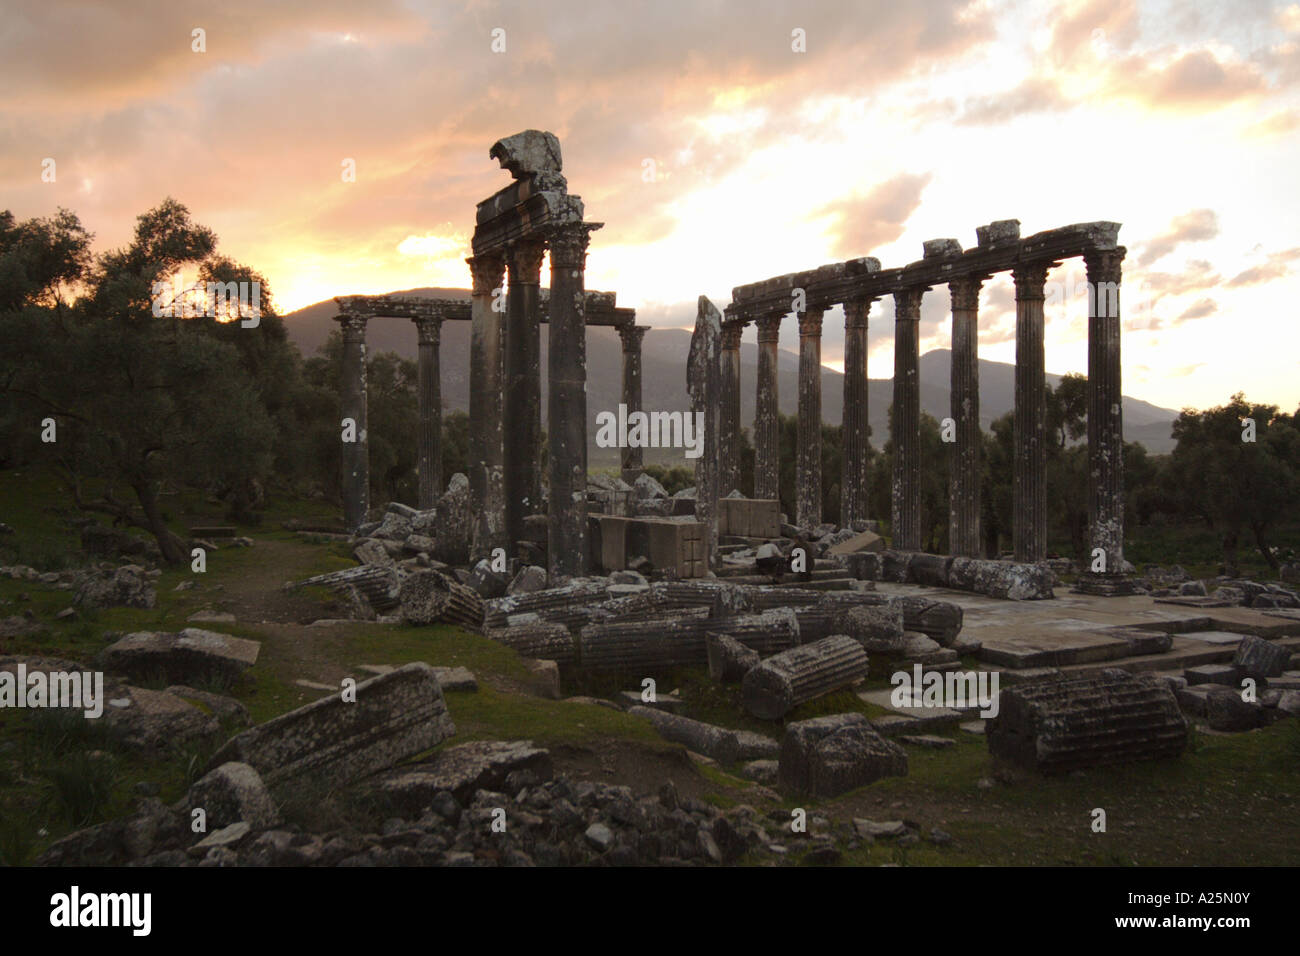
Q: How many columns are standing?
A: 14